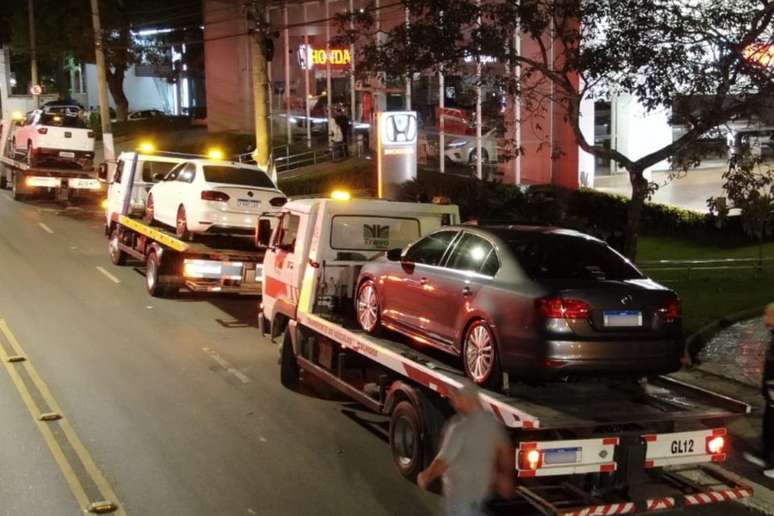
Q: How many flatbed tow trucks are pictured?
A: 3